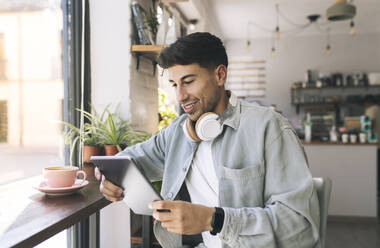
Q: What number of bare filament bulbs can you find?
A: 5